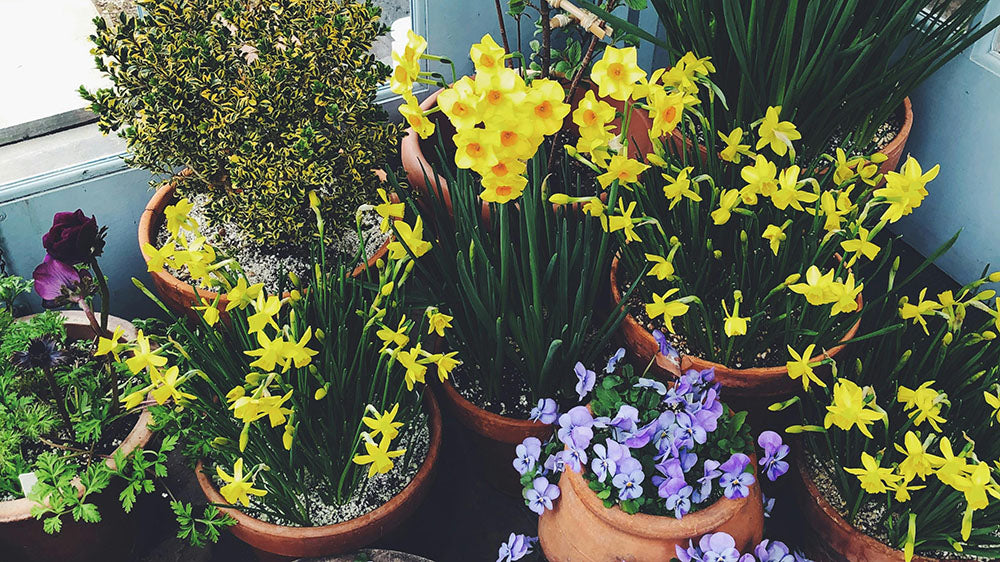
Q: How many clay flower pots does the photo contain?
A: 9